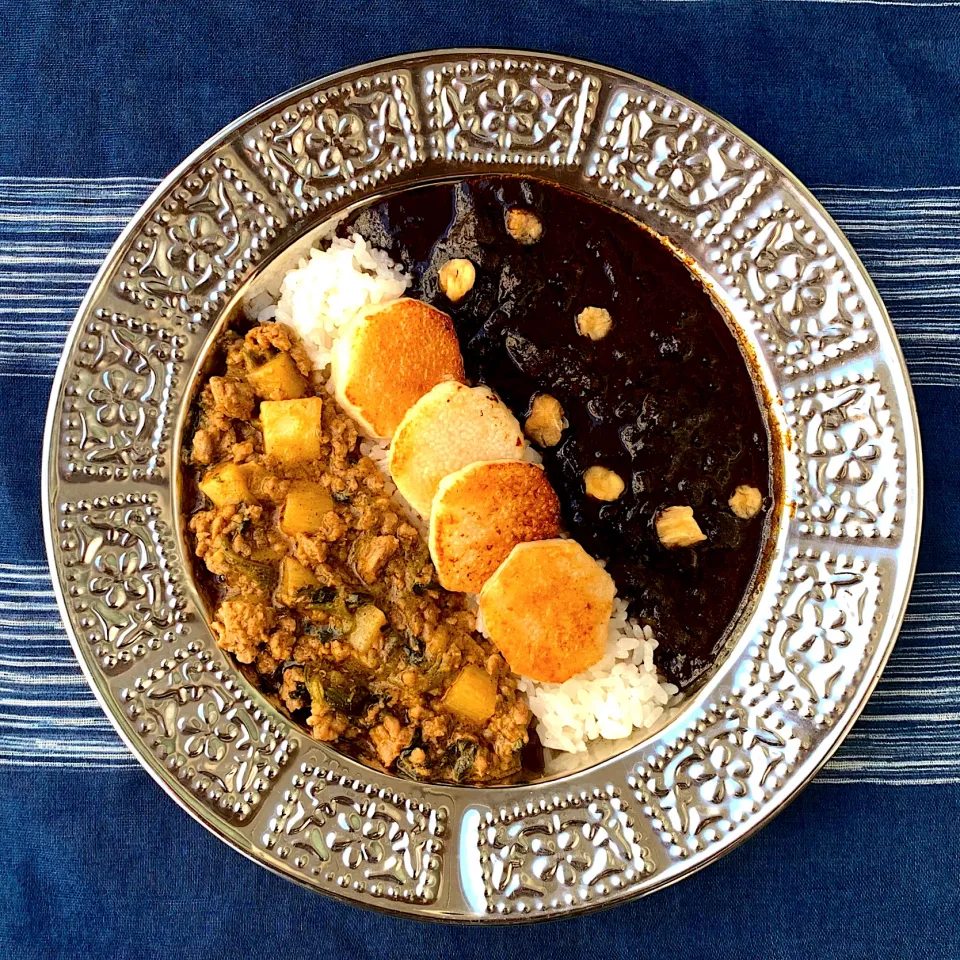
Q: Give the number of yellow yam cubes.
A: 7